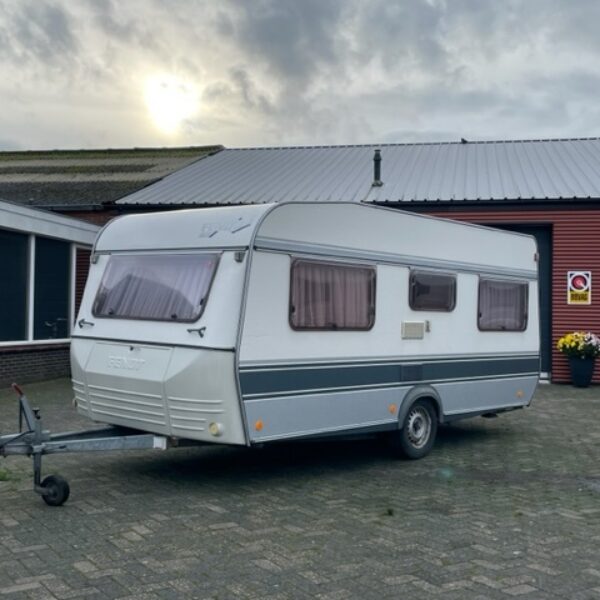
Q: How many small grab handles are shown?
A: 2